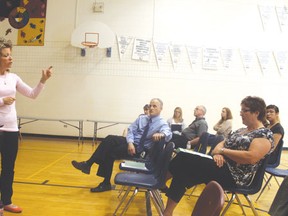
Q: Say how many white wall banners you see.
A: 12